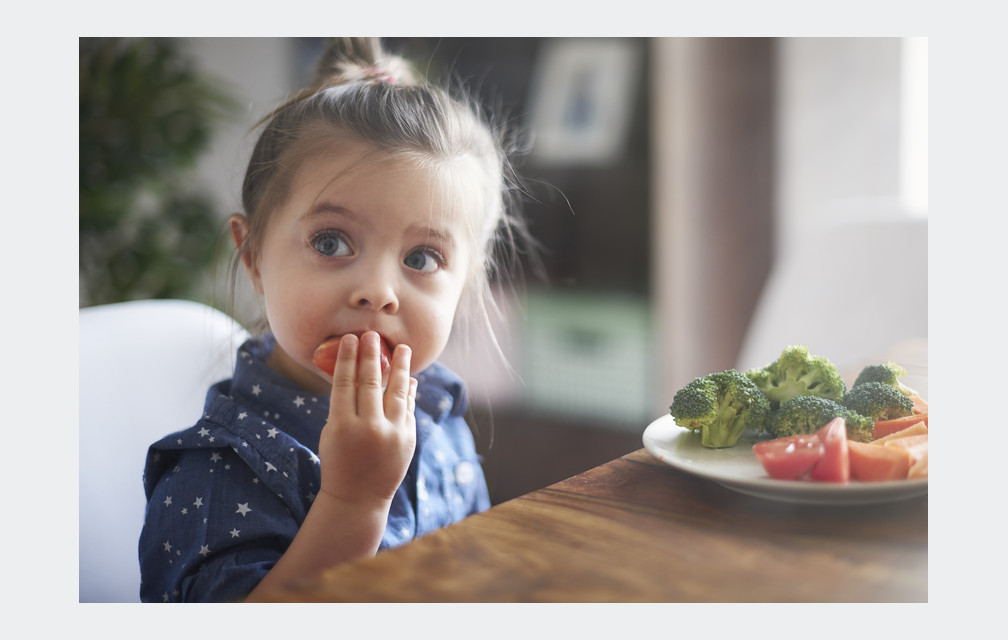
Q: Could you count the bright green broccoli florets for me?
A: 5